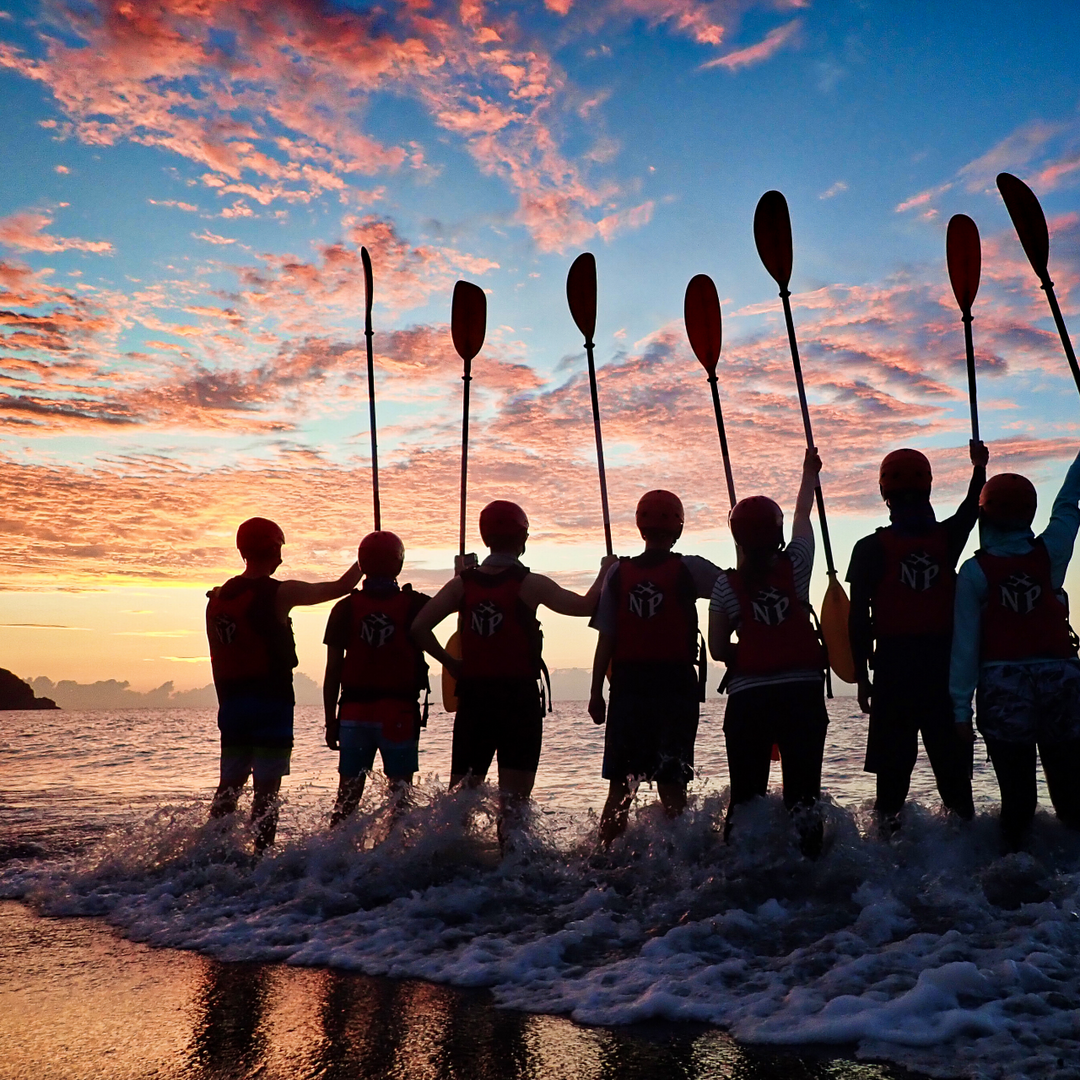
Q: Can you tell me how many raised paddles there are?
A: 7